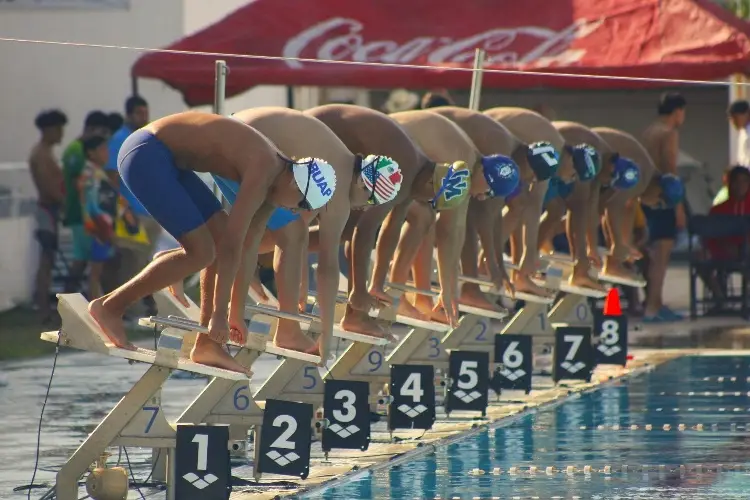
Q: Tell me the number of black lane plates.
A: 8